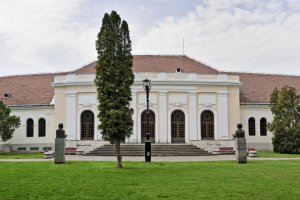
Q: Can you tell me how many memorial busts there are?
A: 2